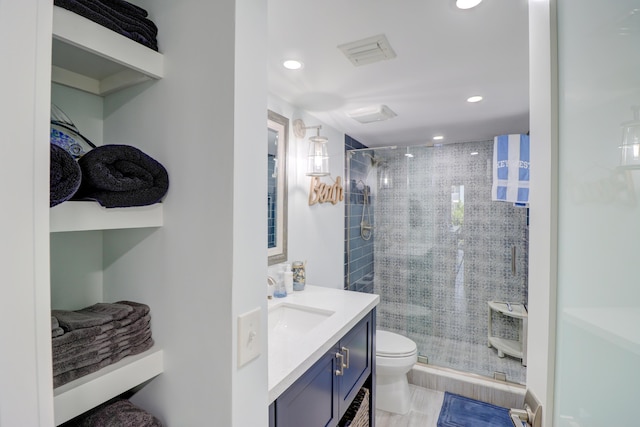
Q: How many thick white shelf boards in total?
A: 3